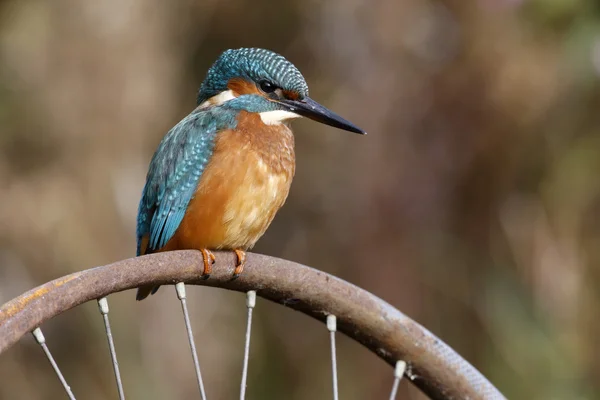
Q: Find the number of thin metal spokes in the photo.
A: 6